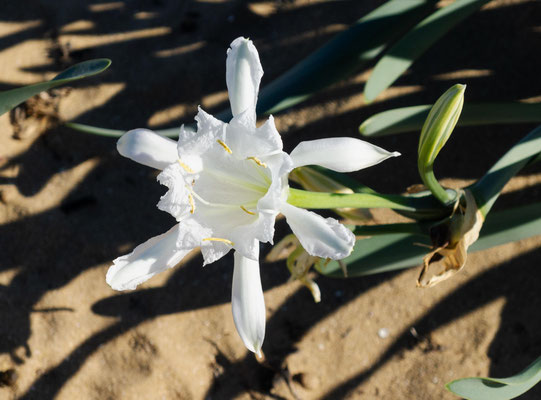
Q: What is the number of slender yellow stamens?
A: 6